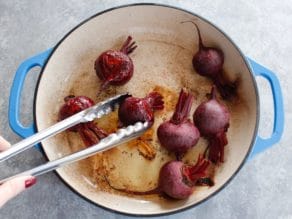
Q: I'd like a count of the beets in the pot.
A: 7